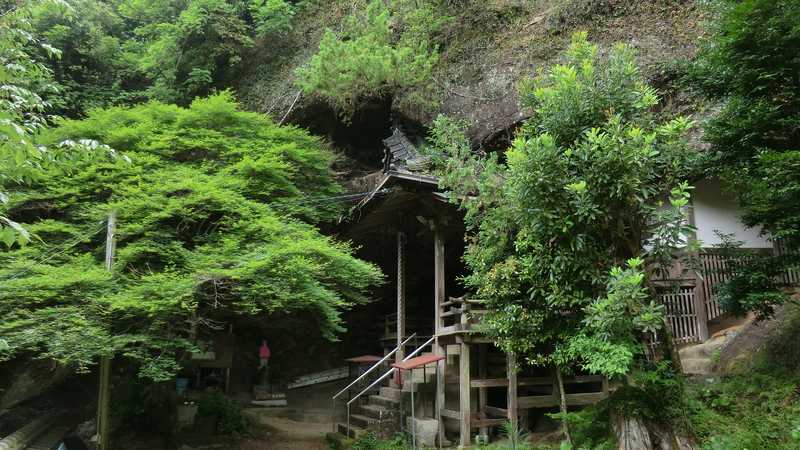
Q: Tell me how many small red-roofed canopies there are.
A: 2